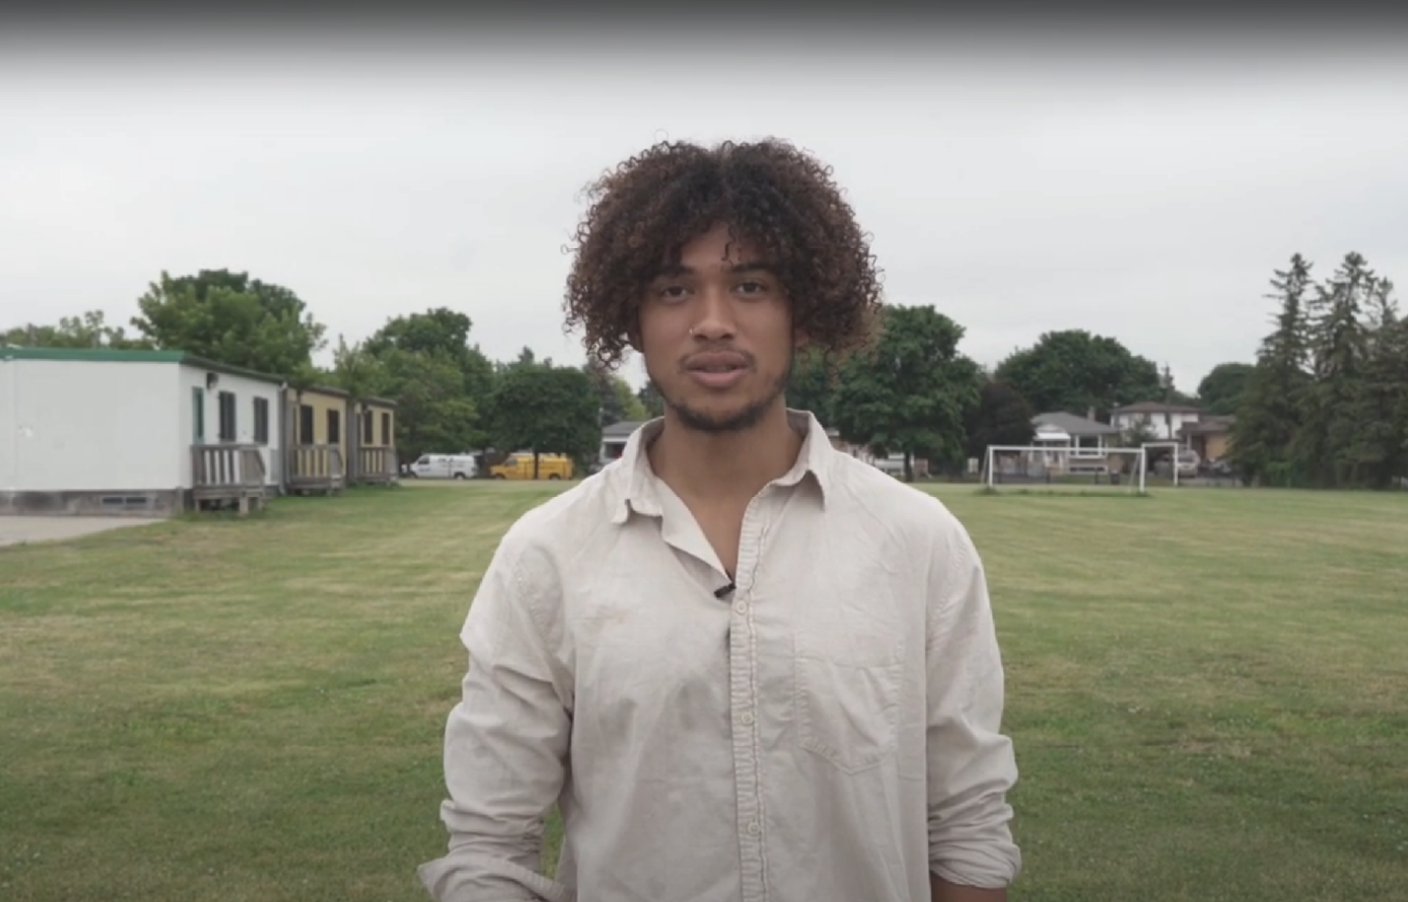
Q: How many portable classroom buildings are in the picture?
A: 3